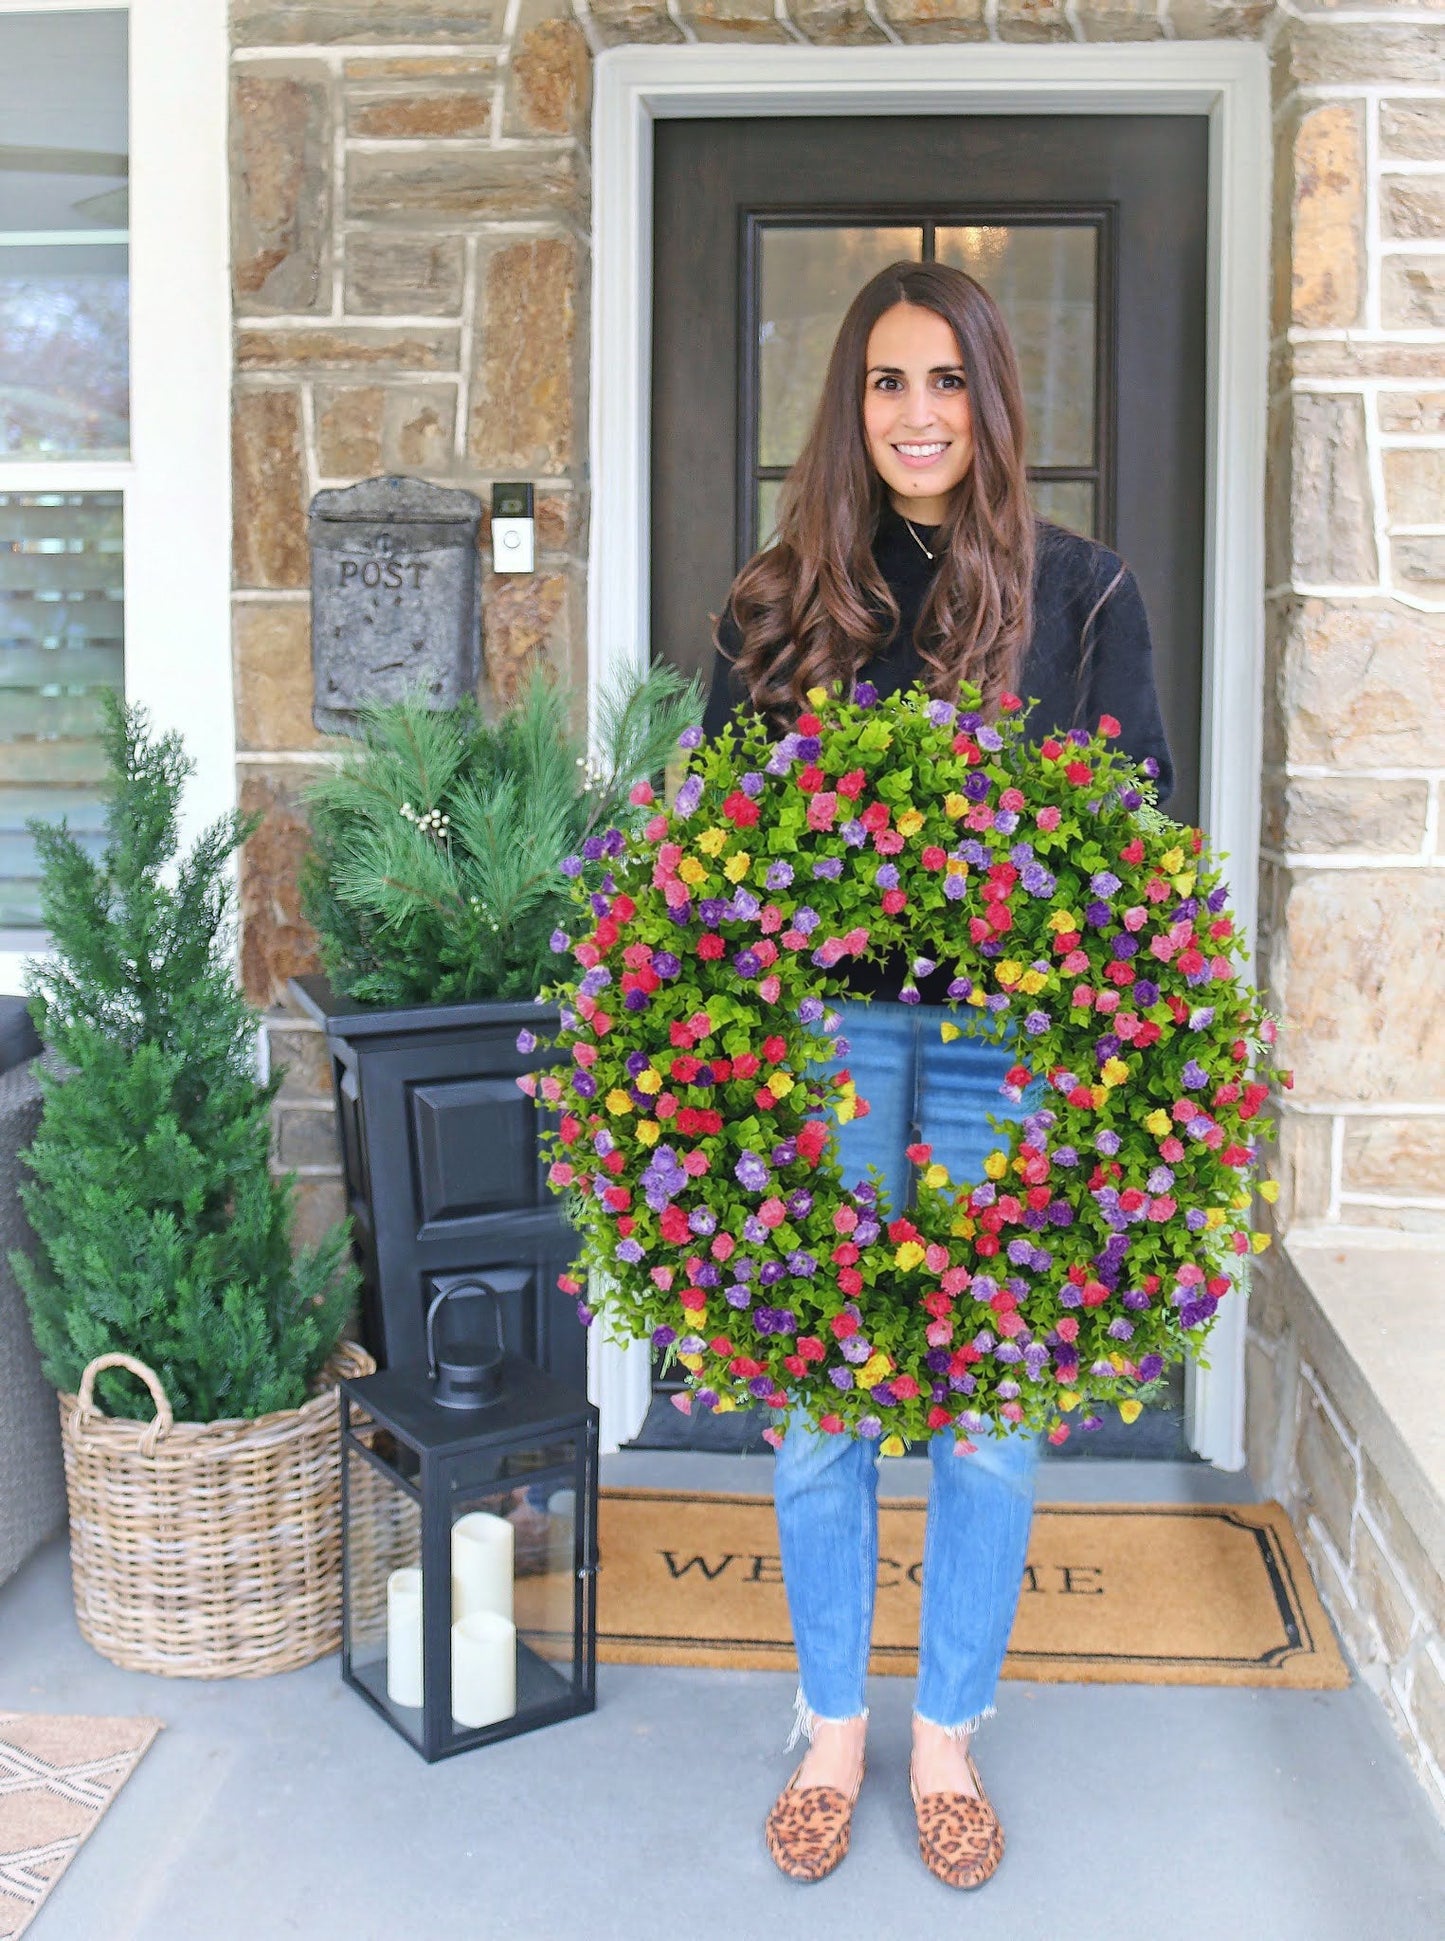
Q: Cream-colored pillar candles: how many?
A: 3